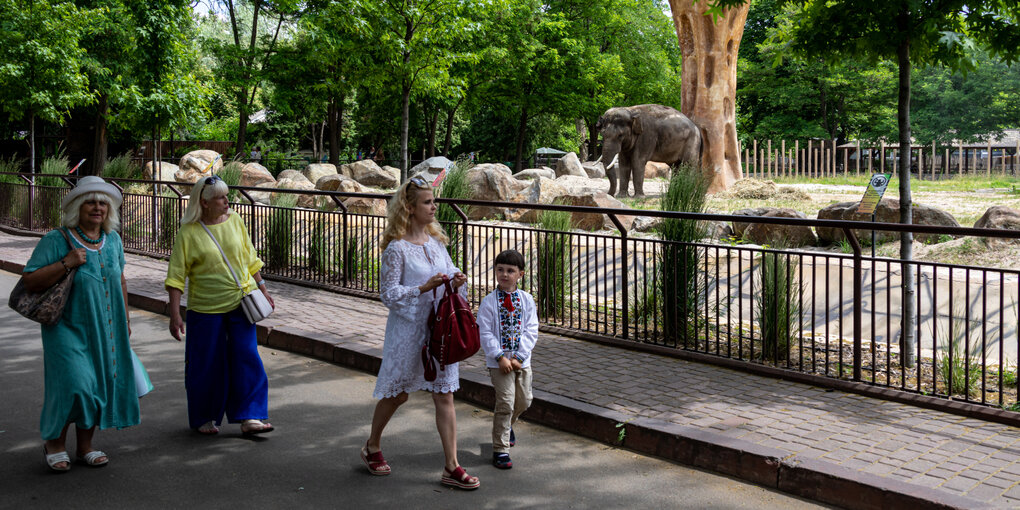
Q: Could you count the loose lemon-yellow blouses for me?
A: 1